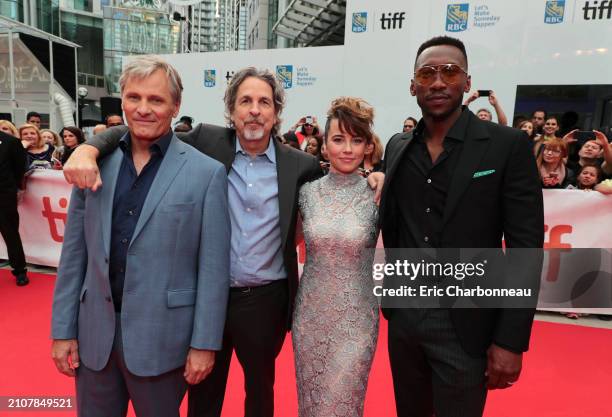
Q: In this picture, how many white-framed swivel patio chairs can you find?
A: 0